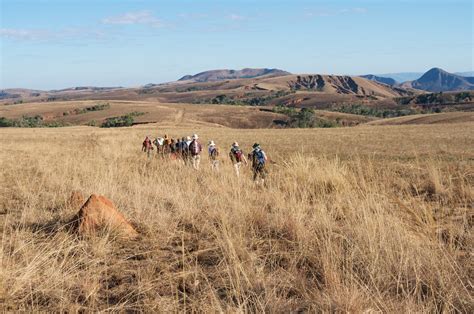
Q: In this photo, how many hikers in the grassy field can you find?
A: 11